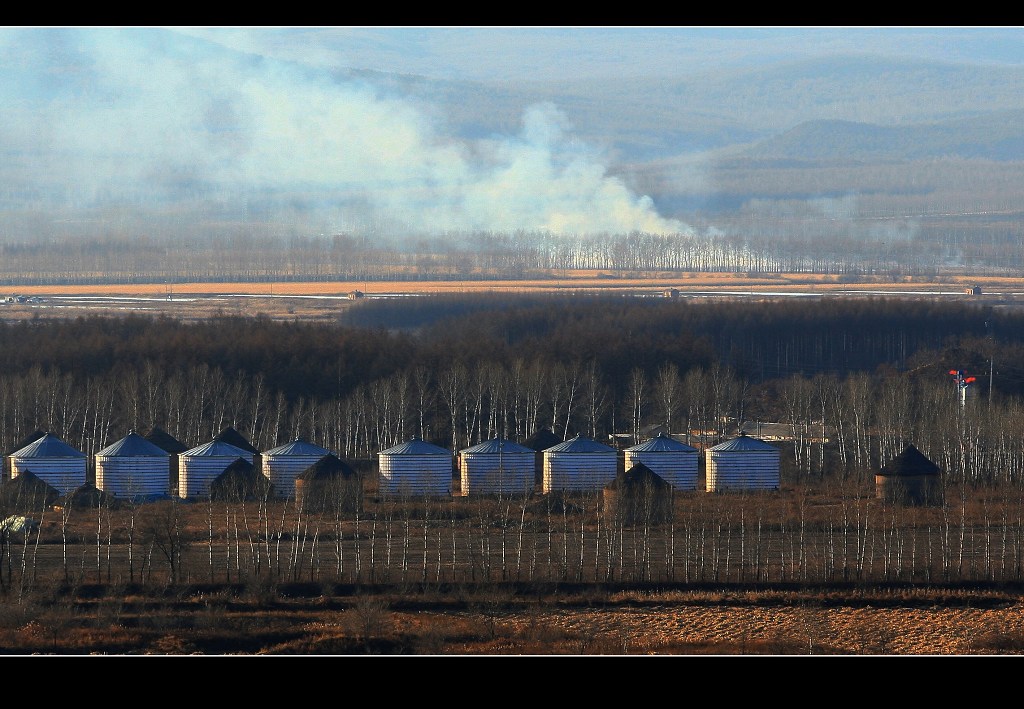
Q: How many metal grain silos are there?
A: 9